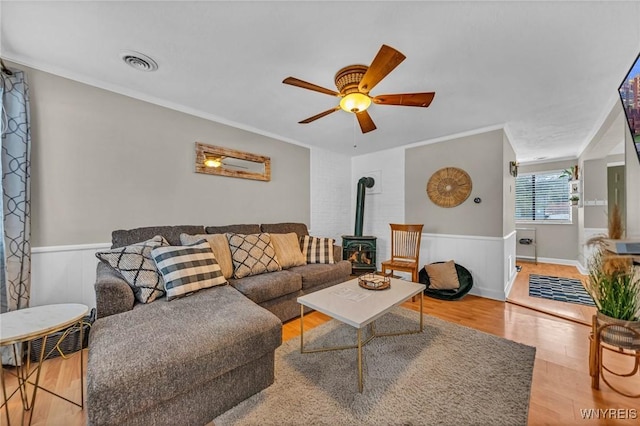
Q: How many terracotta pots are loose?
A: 0